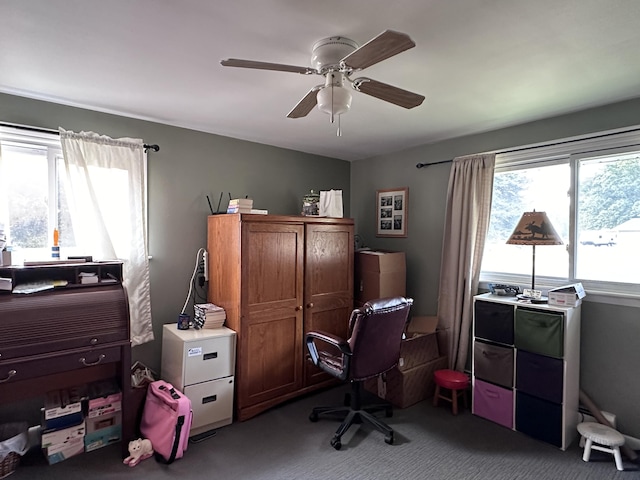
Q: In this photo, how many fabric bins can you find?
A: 6